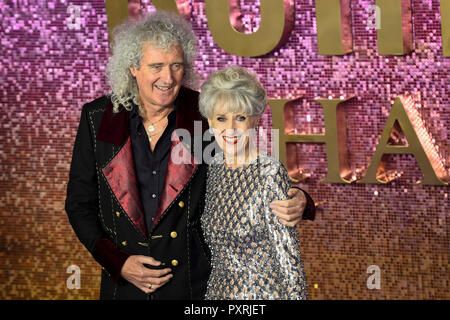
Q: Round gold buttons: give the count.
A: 5